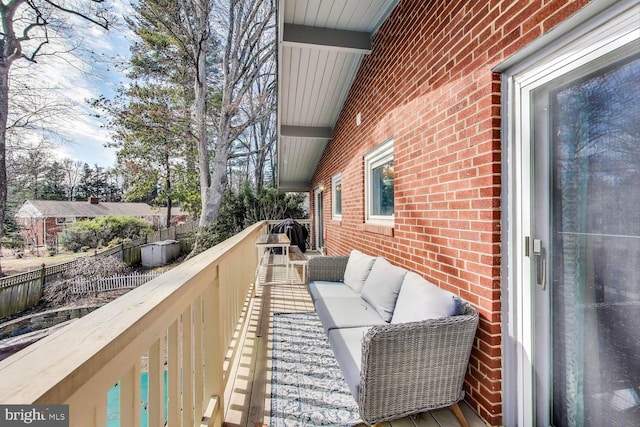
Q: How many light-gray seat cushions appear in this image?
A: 3